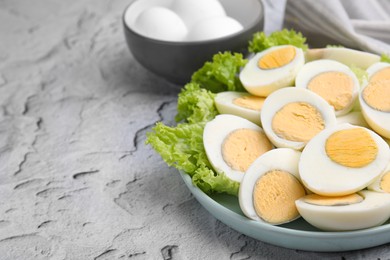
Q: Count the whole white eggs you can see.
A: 3